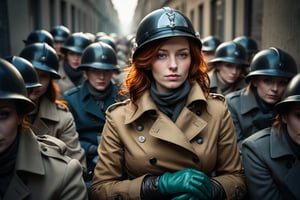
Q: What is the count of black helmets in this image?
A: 14